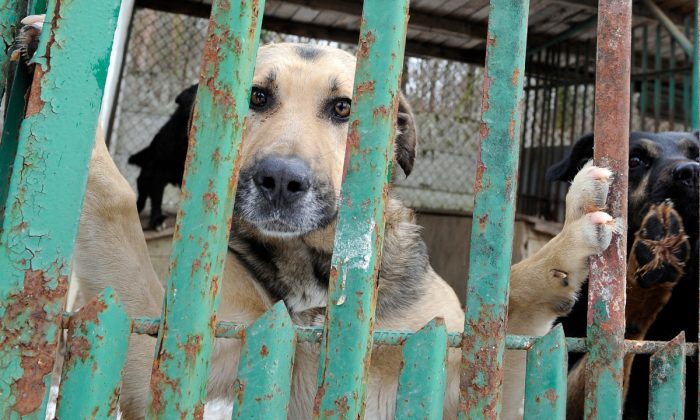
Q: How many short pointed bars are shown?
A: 5